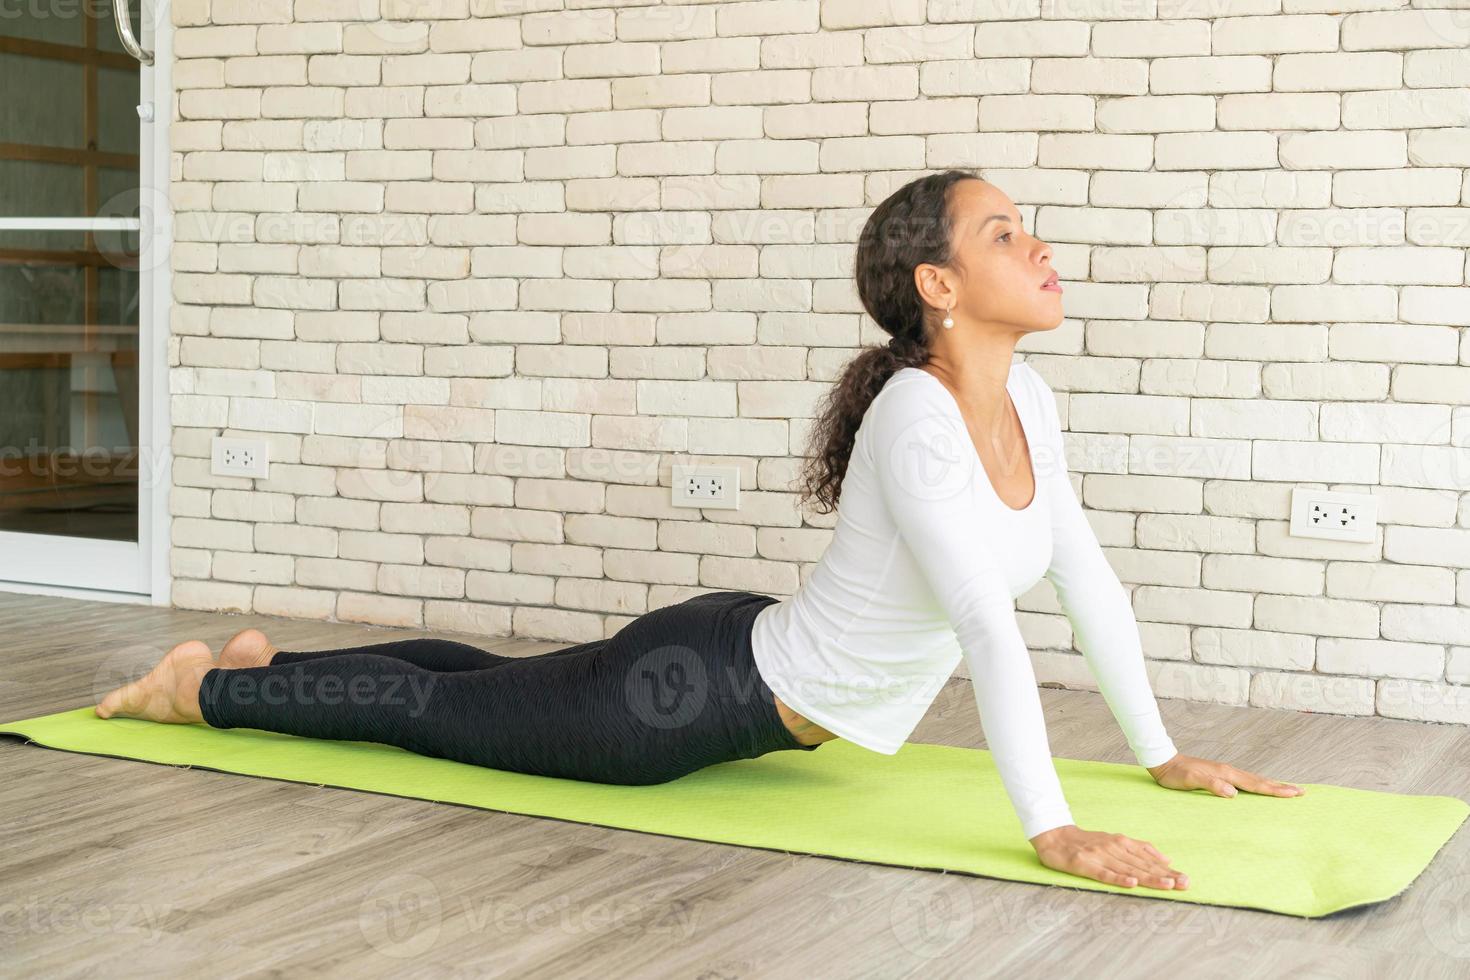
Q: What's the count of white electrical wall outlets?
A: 3